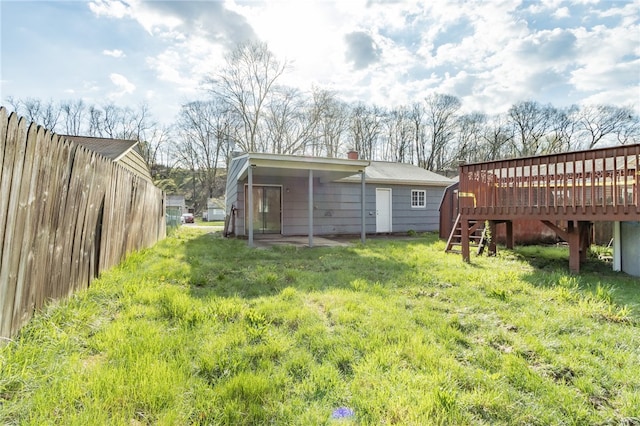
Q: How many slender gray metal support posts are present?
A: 3